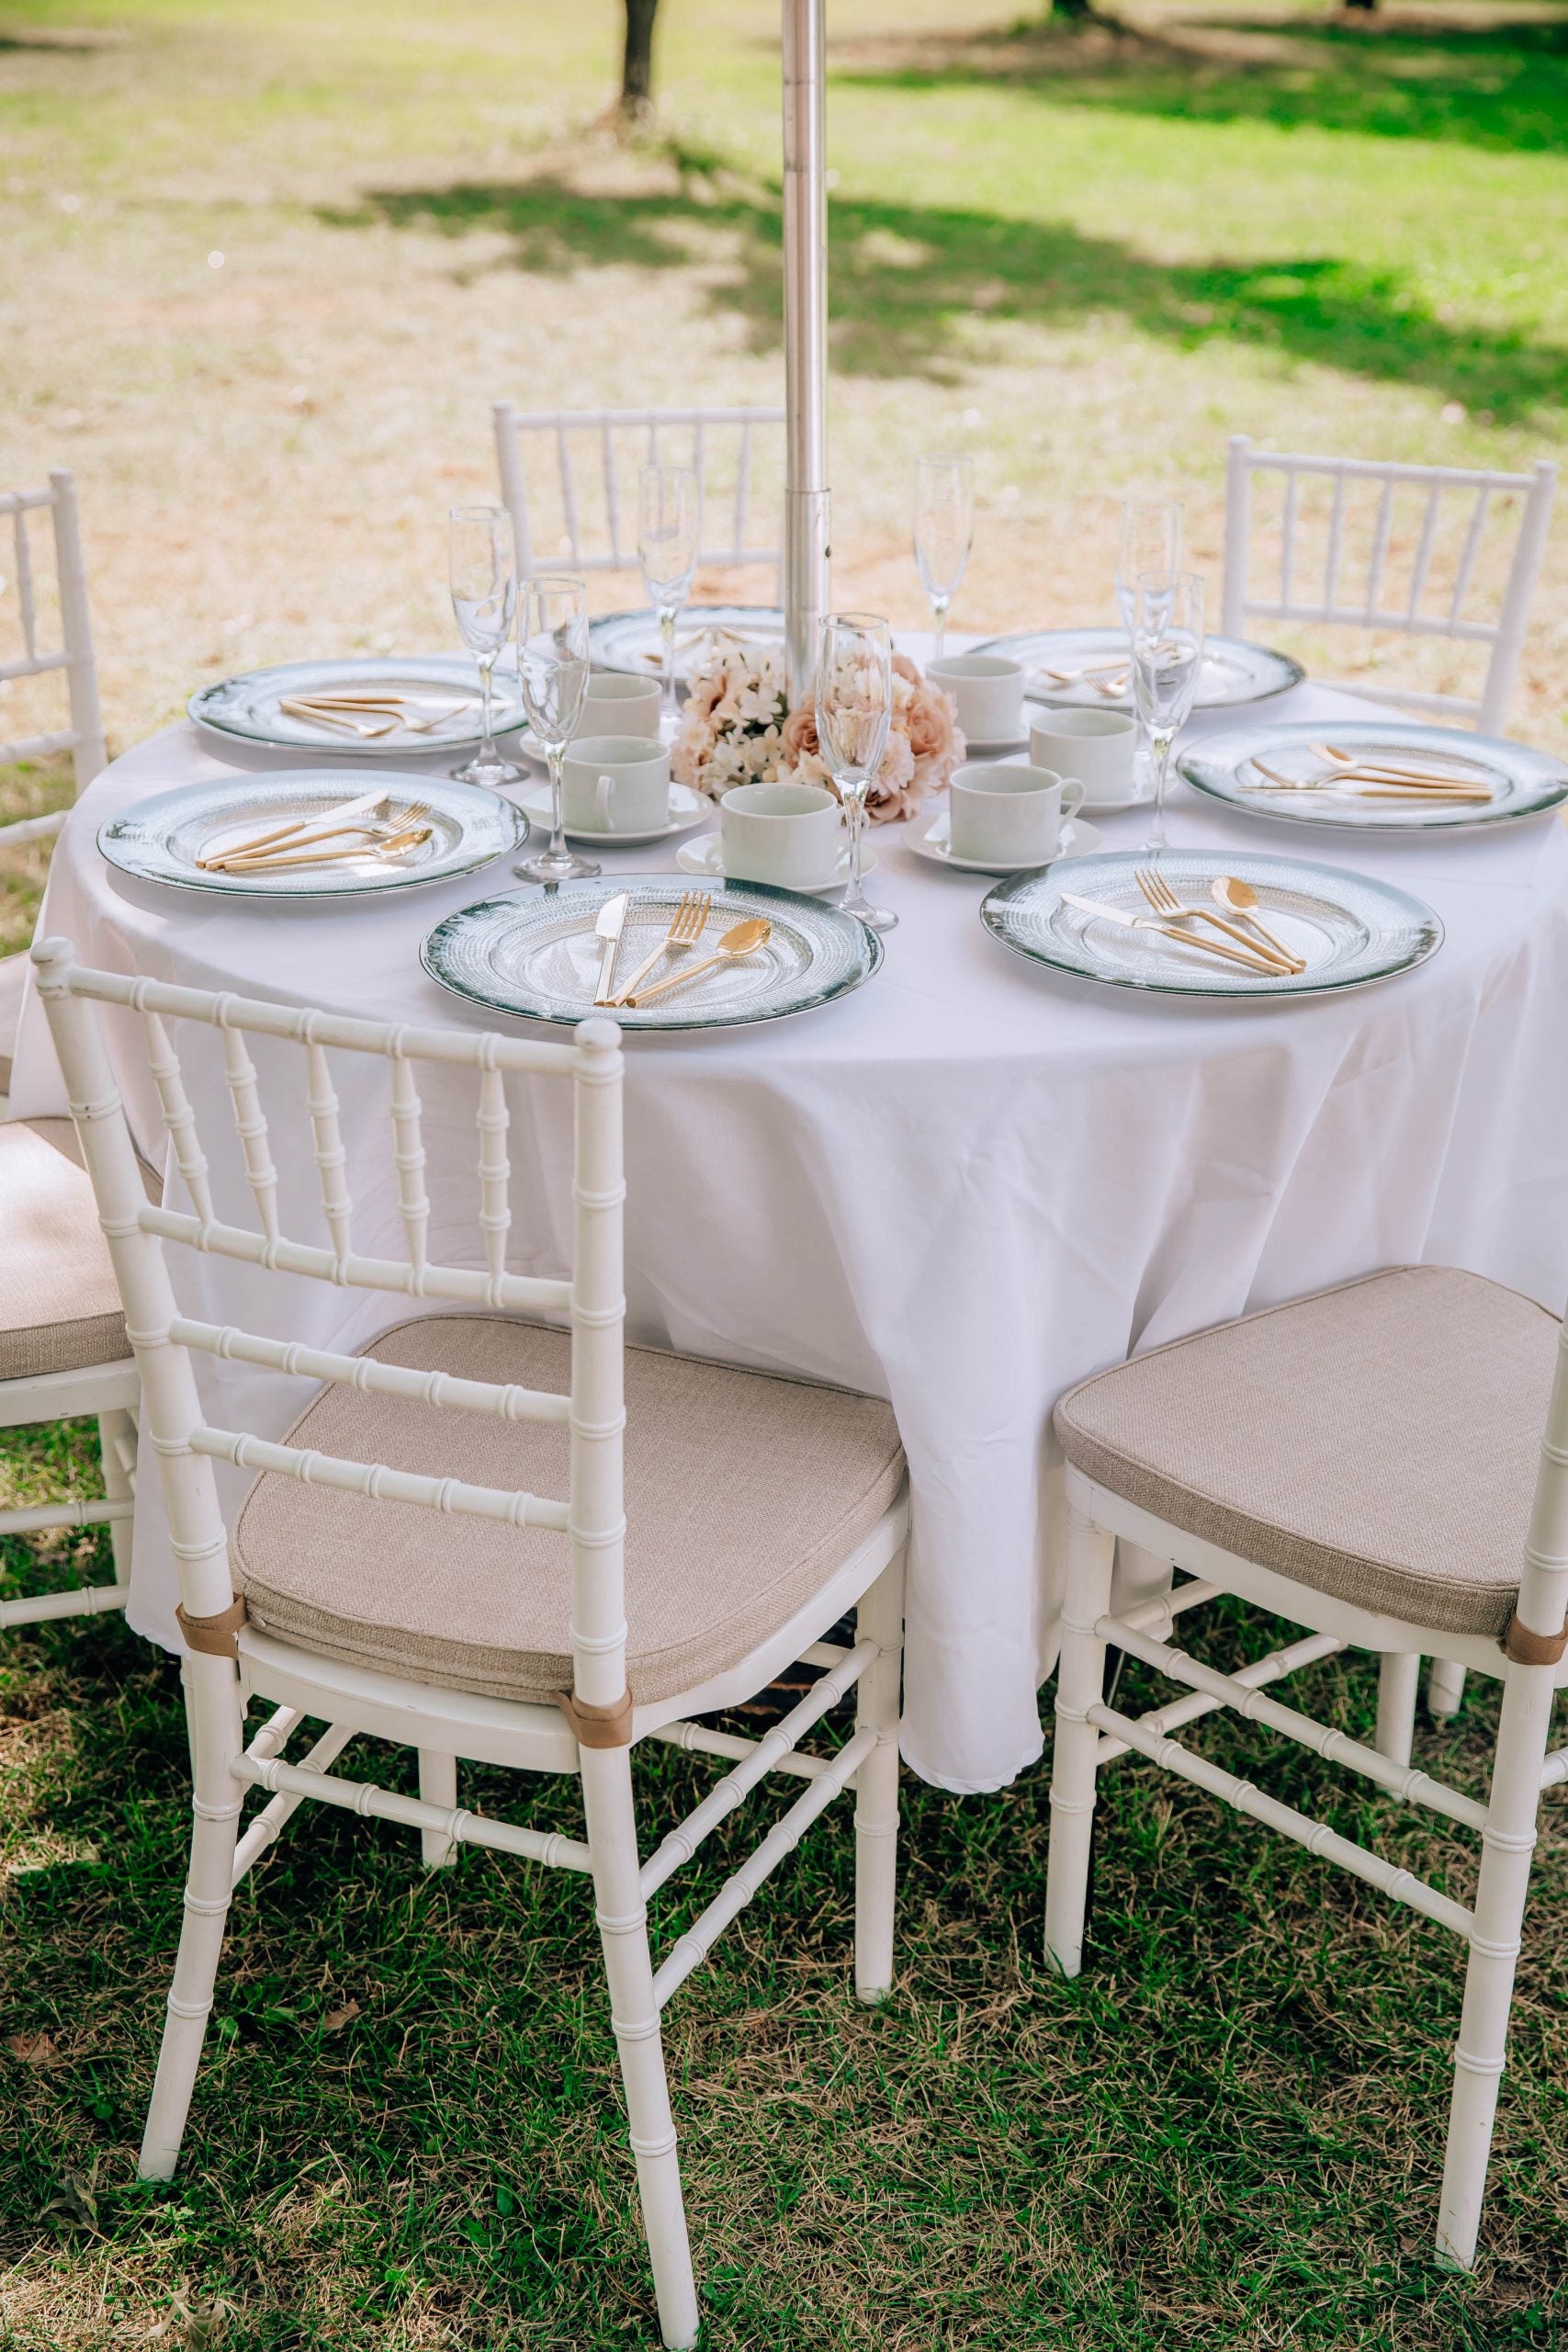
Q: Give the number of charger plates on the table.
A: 7